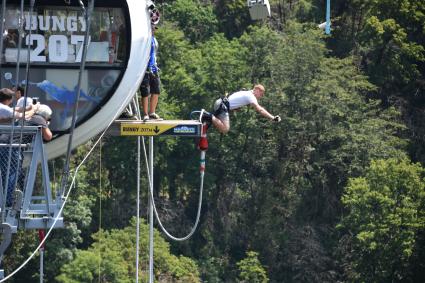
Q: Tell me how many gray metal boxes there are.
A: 1